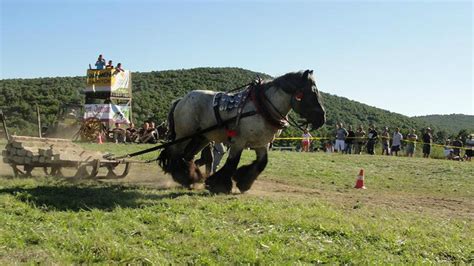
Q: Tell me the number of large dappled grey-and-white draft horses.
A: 1